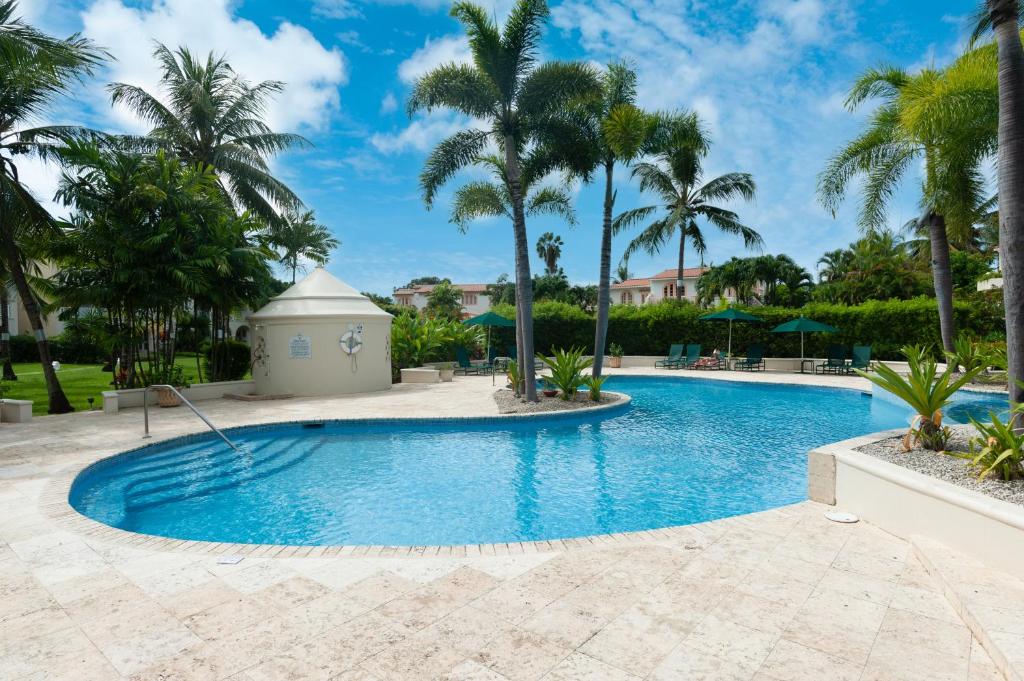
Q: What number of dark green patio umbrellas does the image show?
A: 3